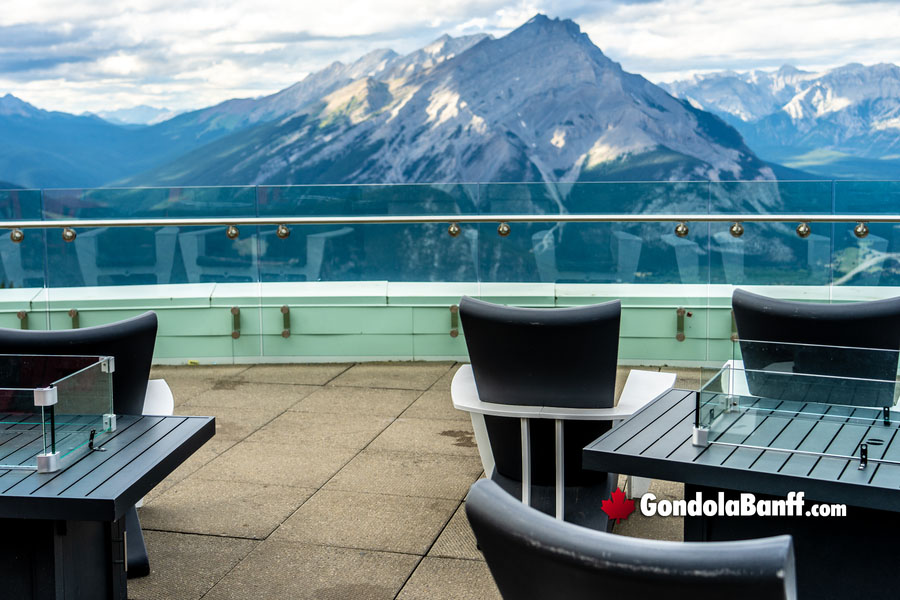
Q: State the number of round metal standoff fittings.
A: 10